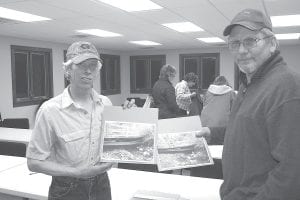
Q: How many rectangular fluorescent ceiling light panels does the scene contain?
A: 8